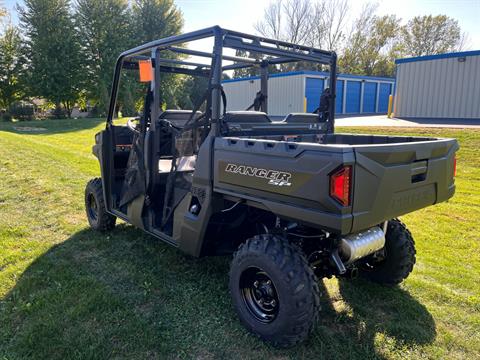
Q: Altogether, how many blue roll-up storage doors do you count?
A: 5